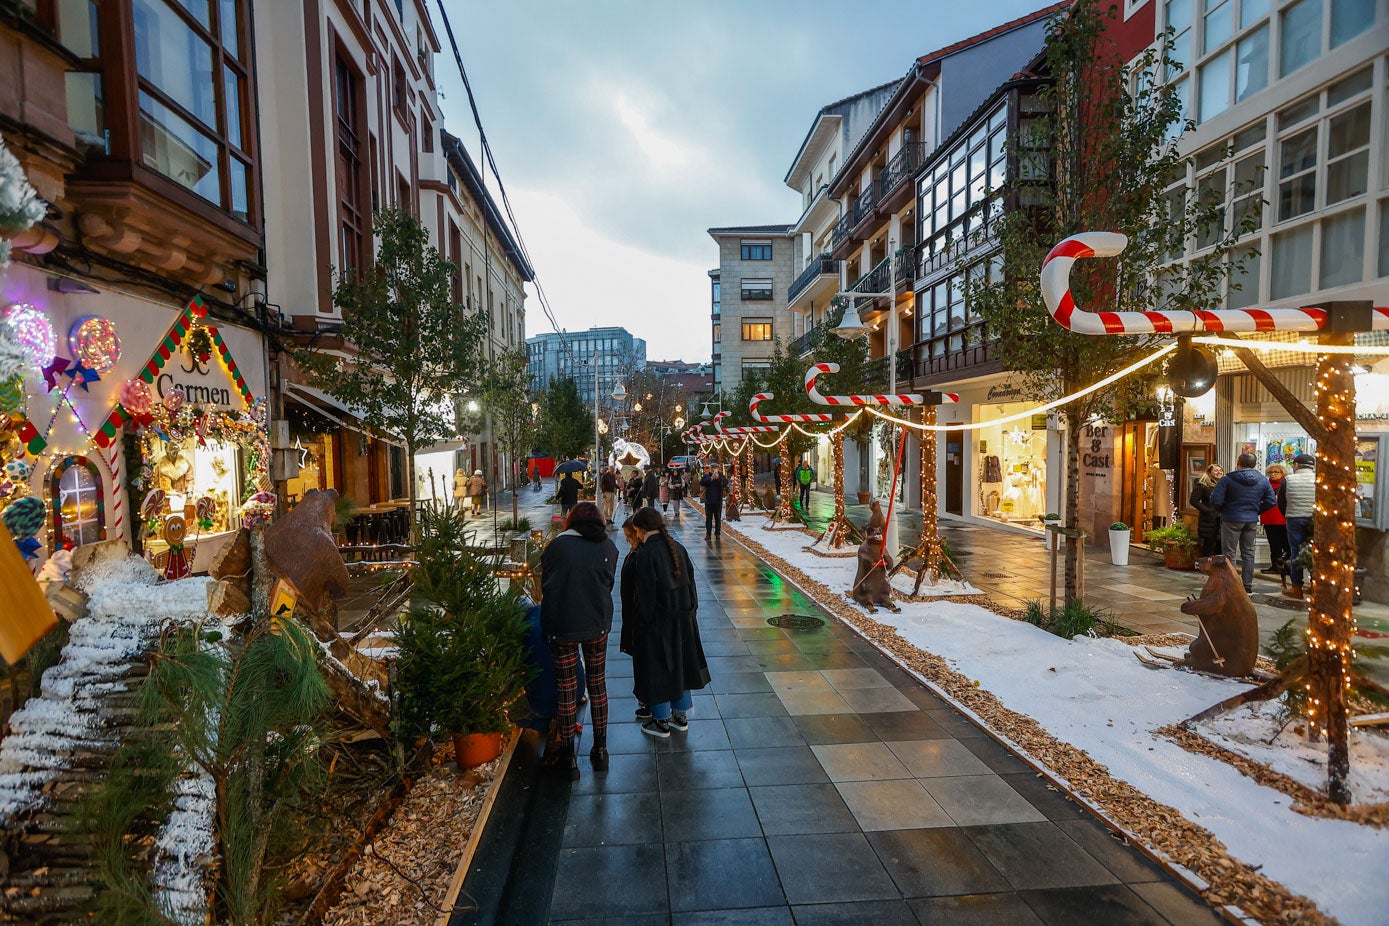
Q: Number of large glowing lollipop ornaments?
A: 2